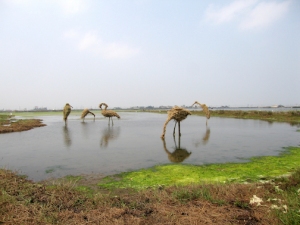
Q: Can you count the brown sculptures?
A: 5